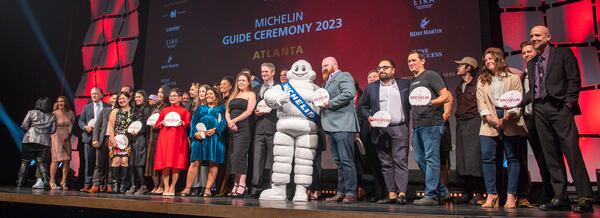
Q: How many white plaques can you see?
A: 11